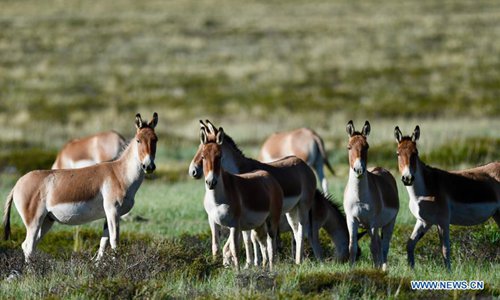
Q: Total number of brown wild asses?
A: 8